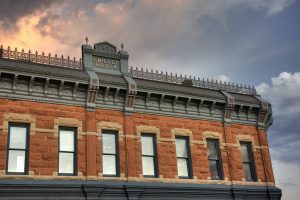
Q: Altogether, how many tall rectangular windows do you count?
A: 7